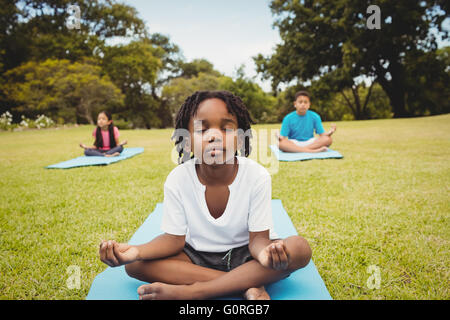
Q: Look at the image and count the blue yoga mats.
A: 3